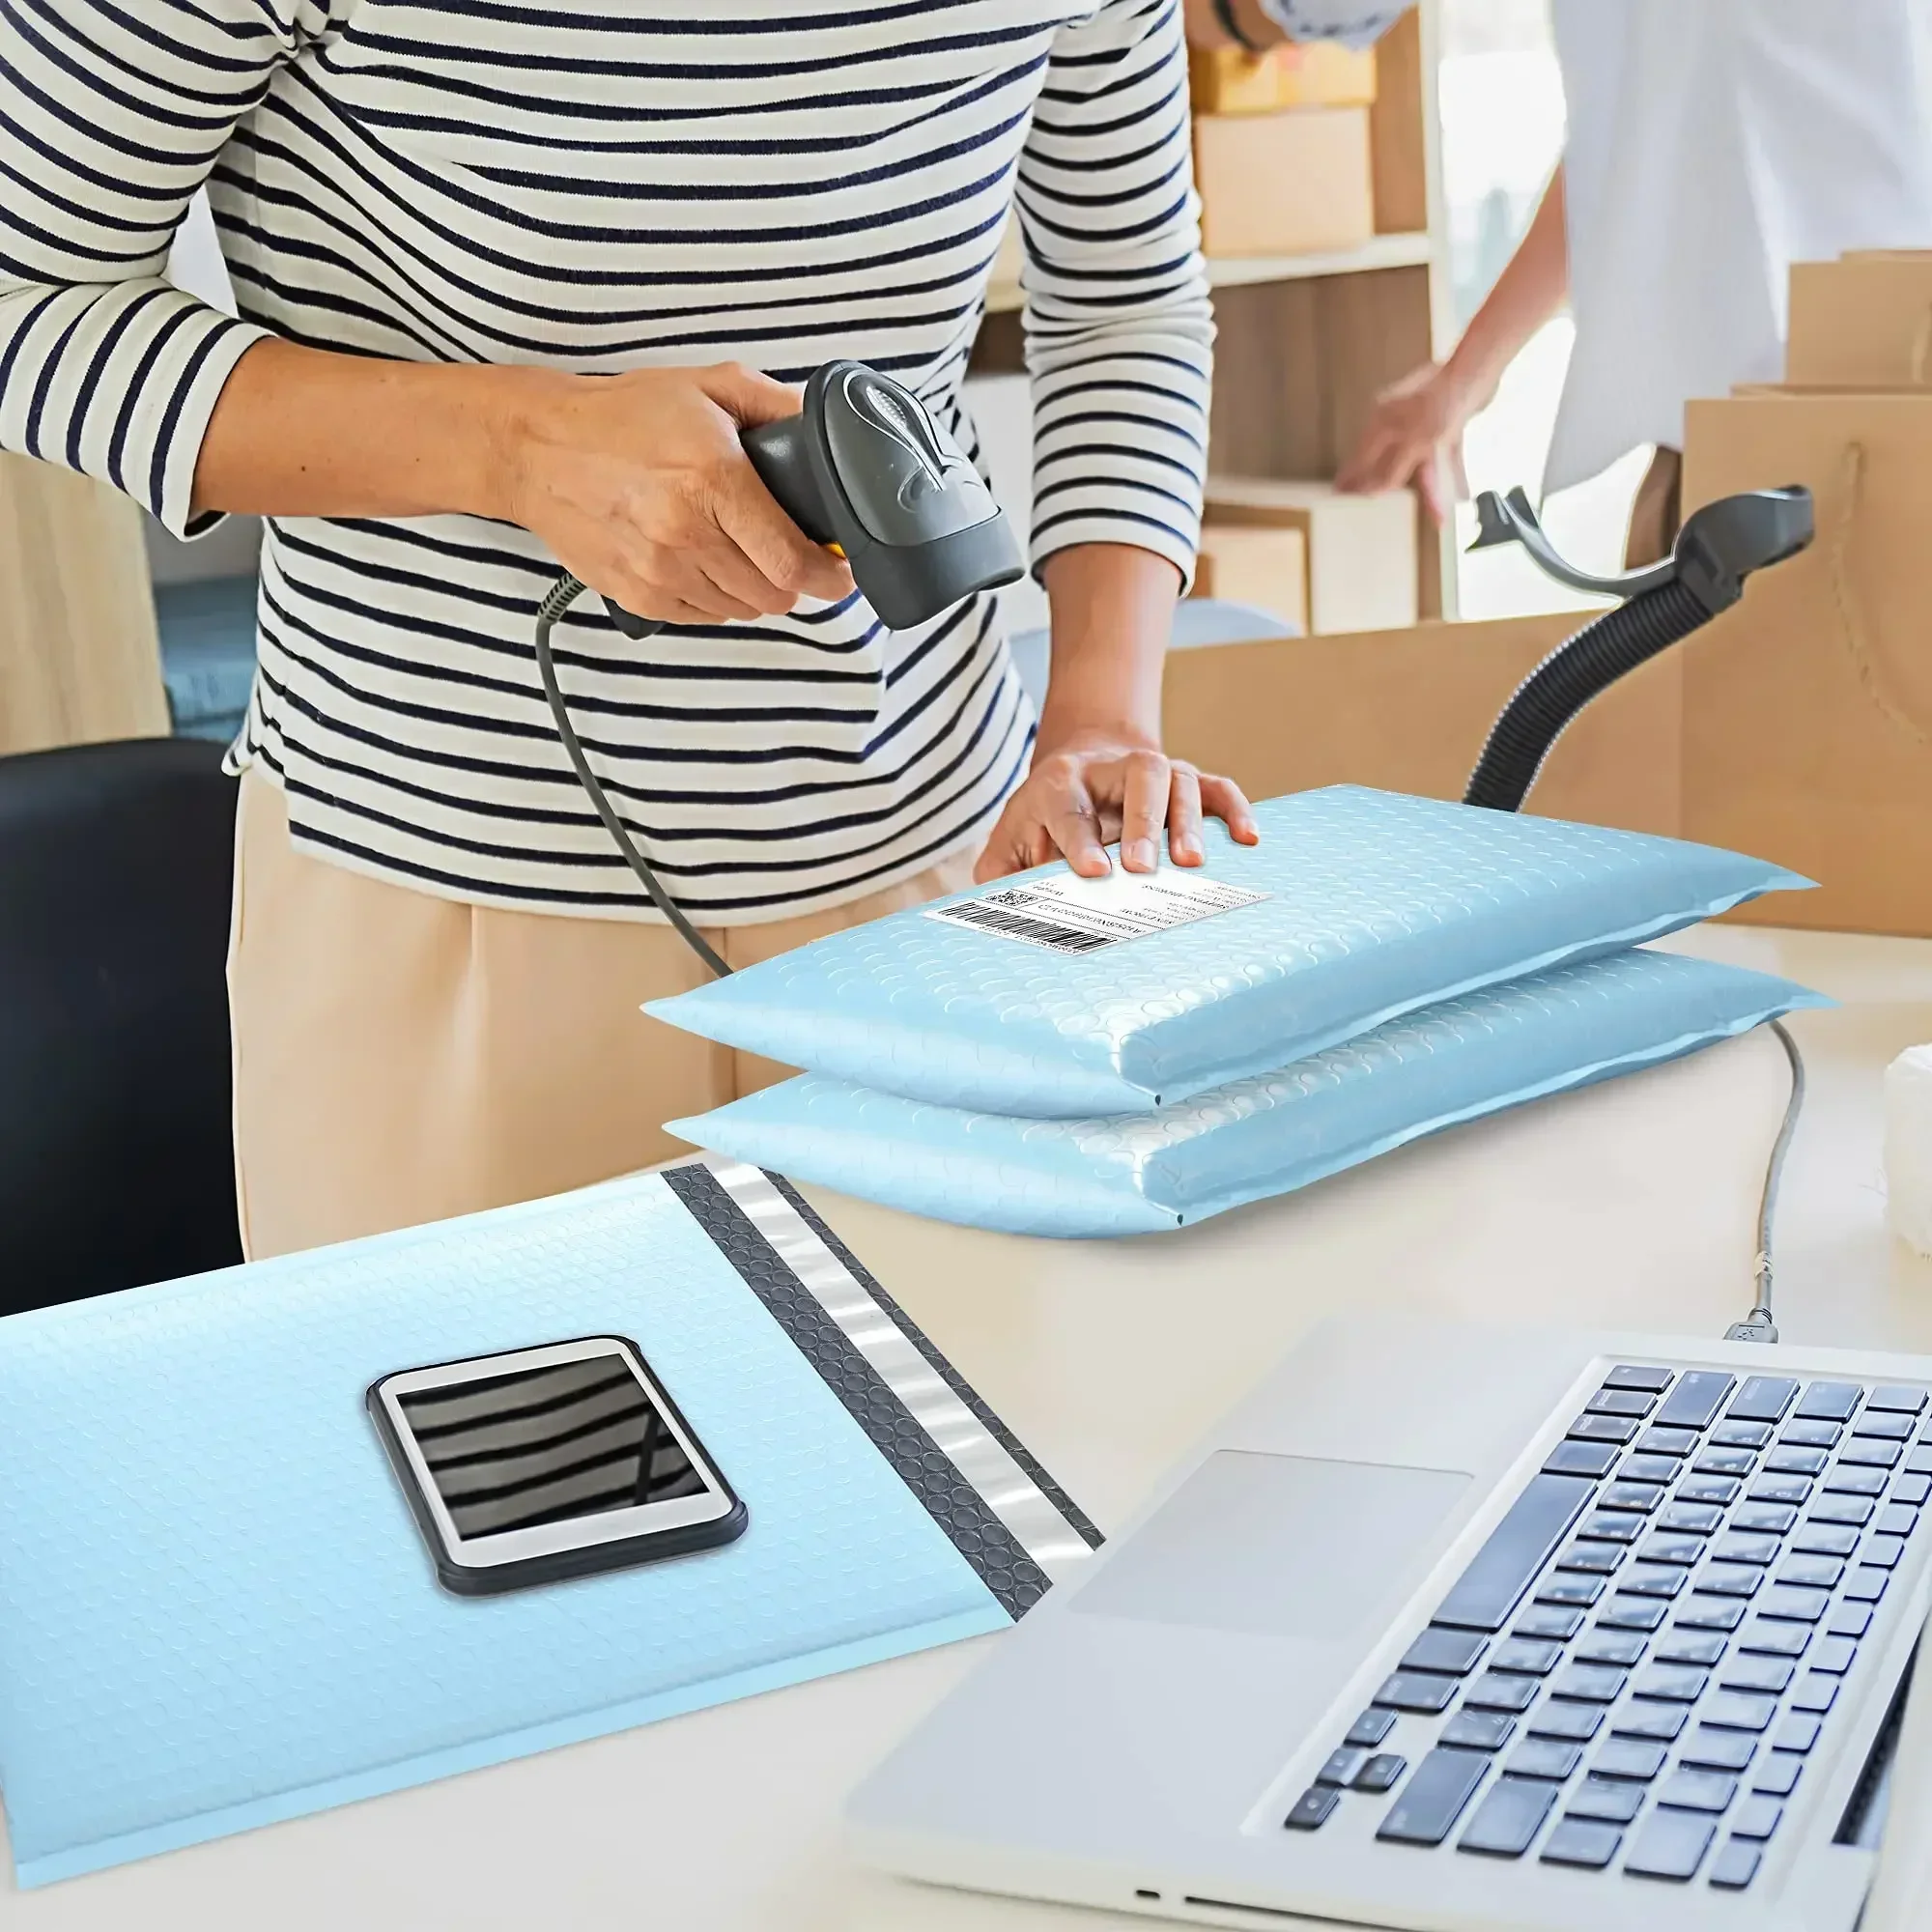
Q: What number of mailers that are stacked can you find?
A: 2